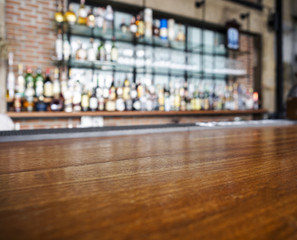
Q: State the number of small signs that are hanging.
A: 1